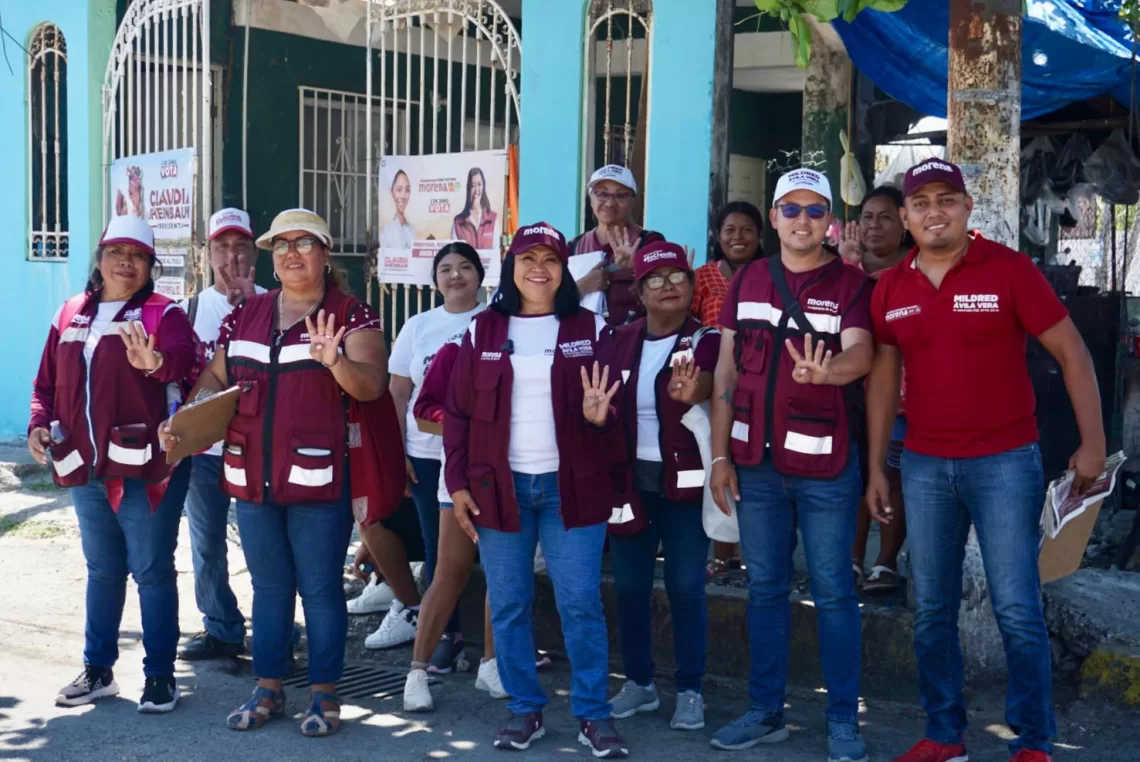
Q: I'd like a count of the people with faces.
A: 11